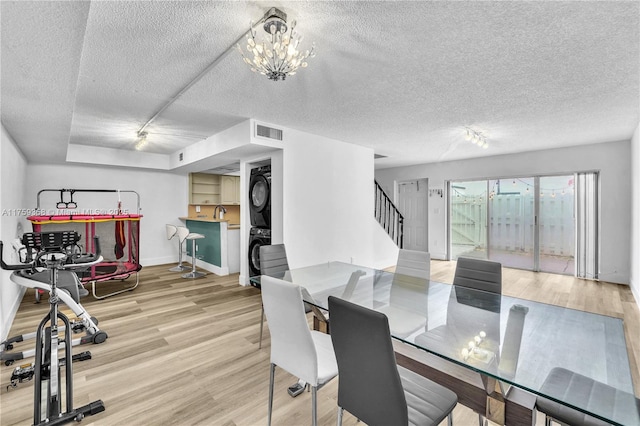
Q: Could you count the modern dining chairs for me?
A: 6